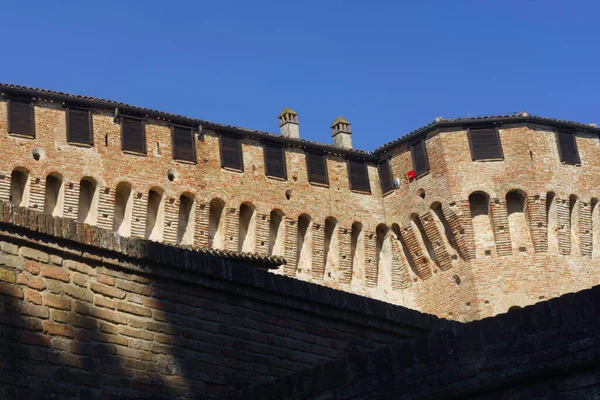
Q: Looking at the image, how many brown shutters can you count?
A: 12